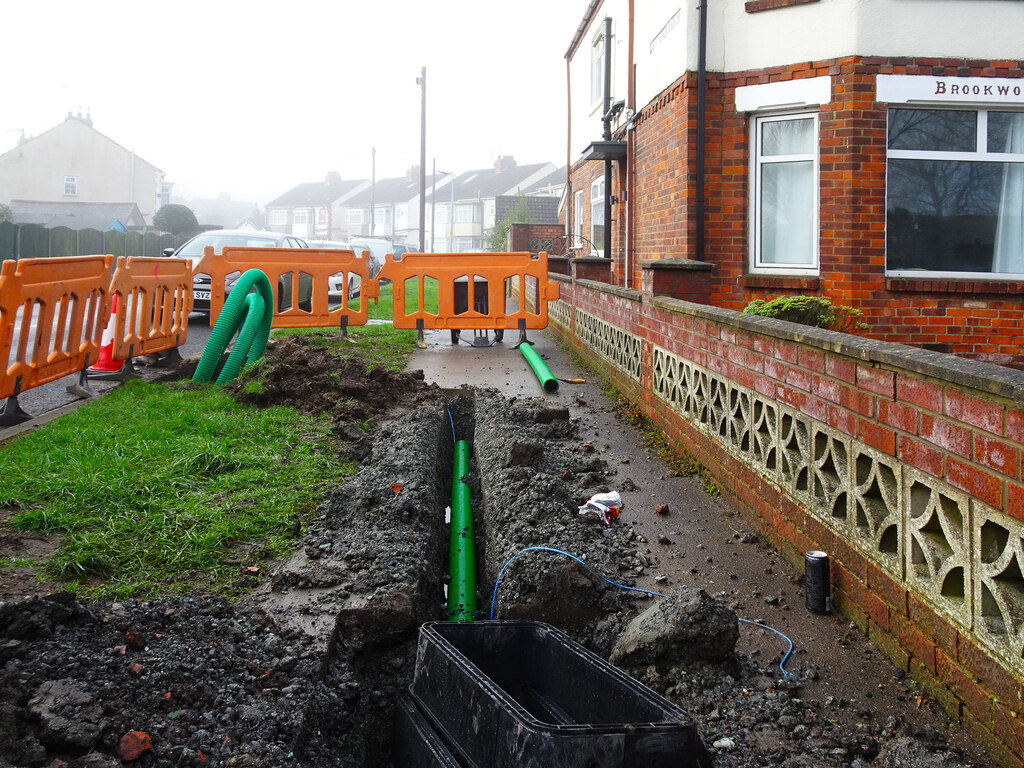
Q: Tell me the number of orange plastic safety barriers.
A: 4